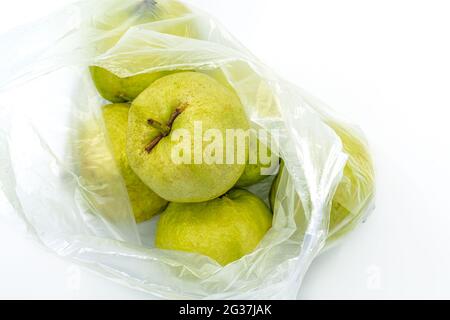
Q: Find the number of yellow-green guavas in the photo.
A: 6